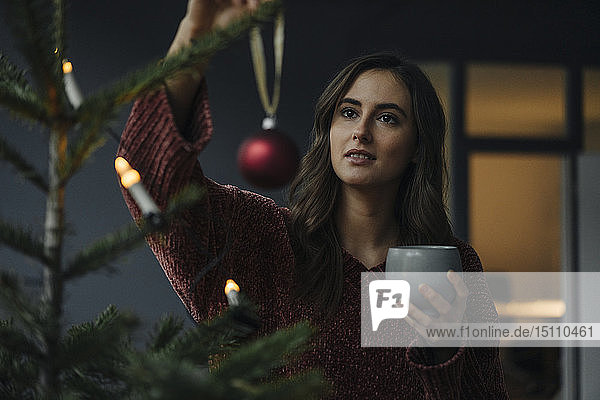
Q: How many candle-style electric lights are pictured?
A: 3